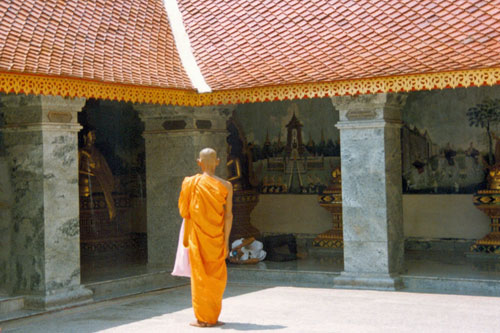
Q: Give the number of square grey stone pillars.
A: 3